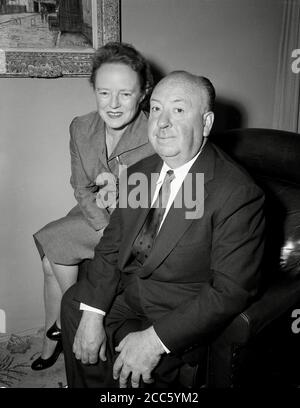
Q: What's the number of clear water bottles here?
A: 0